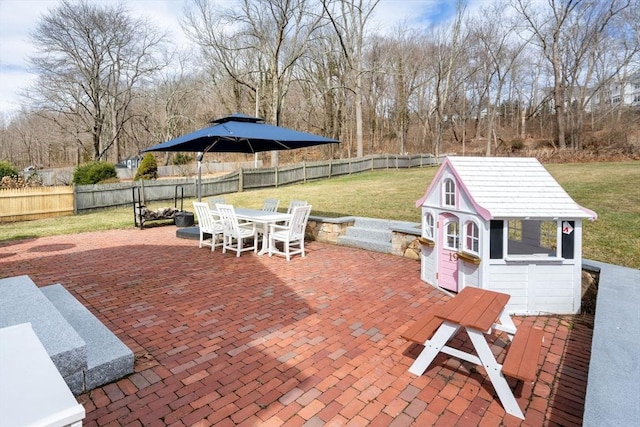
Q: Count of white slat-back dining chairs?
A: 6